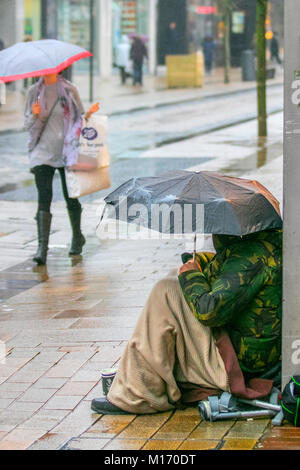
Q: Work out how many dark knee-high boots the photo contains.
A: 2